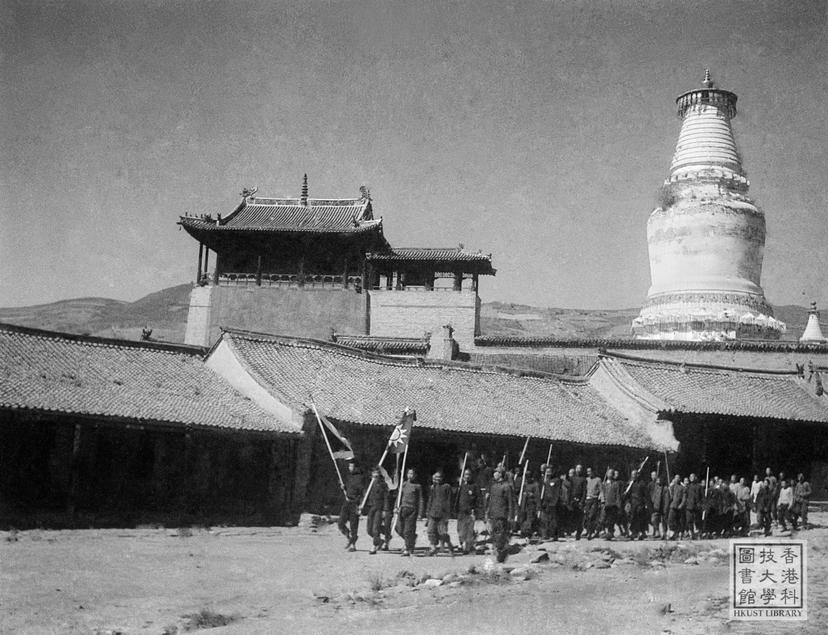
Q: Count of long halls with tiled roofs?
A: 3